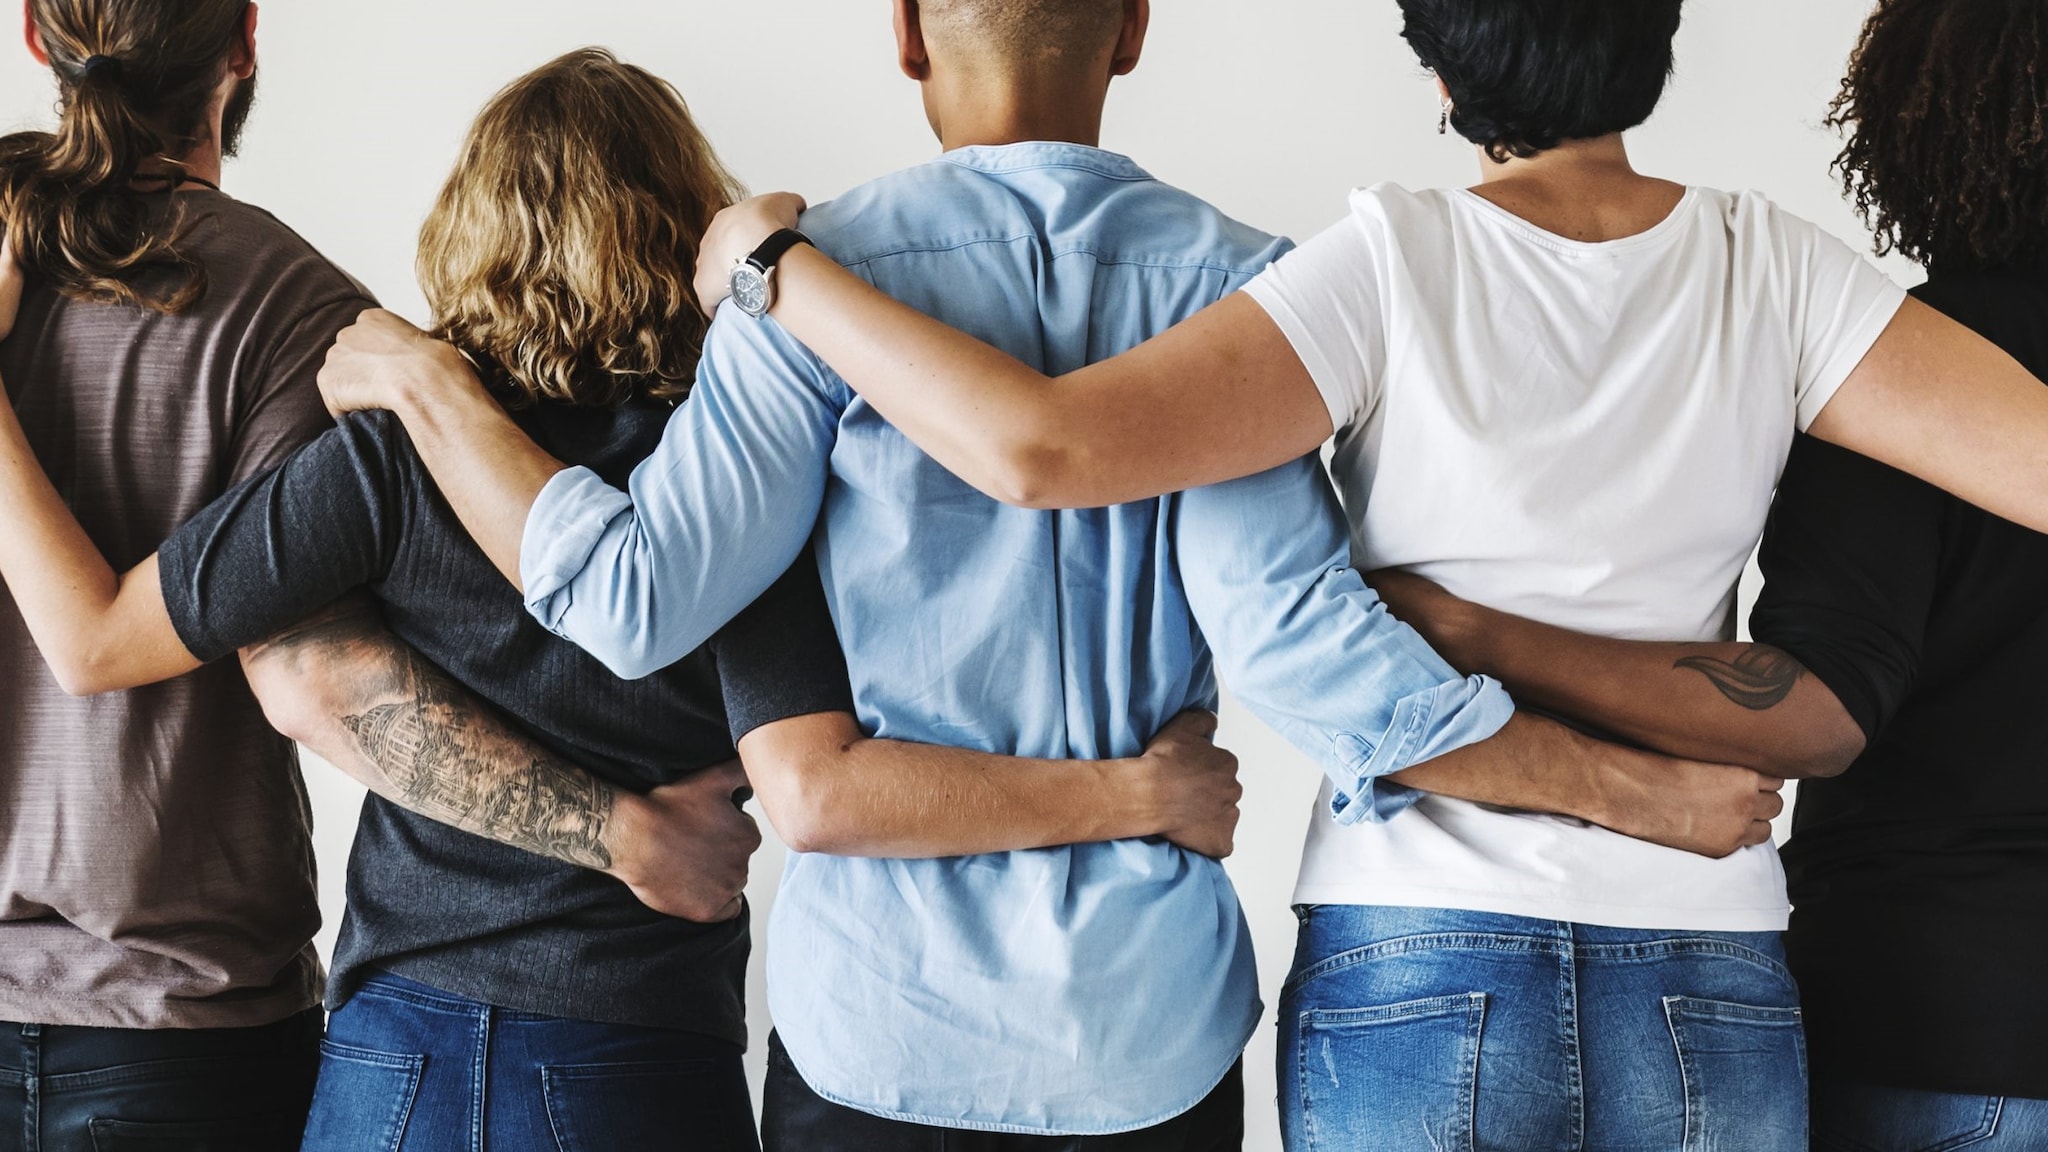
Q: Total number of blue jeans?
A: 3